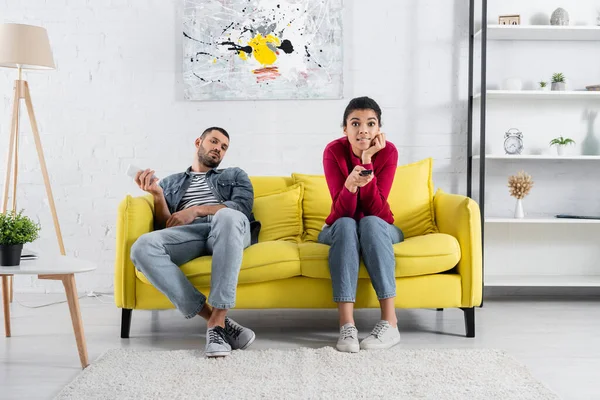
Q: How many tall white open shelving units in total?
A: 1